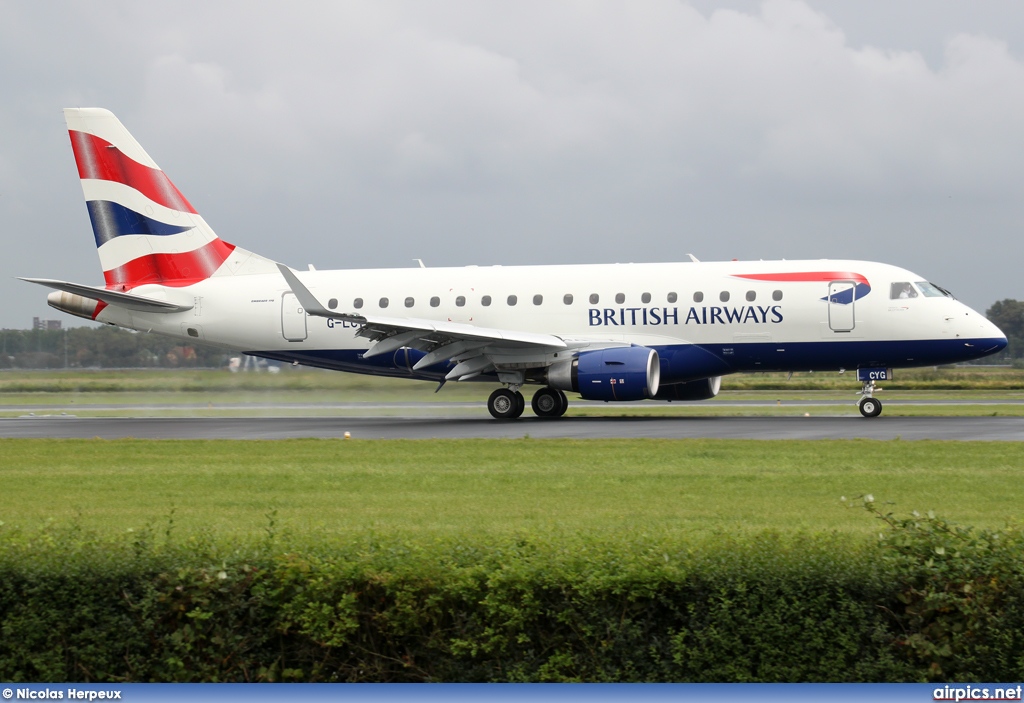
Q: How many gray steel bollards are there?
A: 0